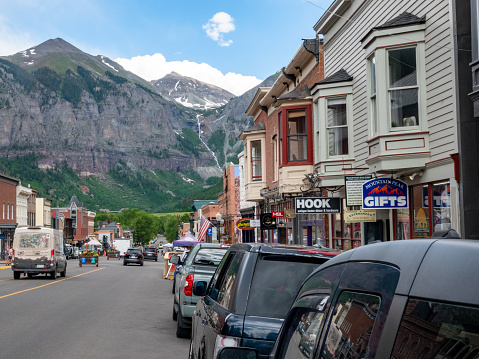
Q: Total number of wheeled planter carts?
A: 2